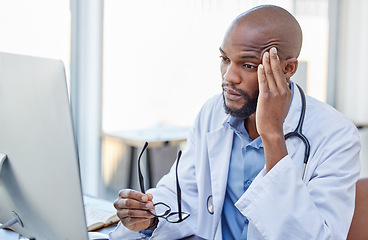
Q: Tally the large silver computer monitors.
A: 1